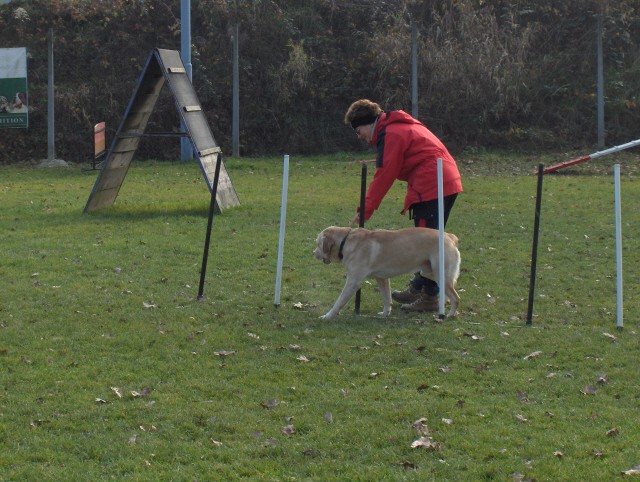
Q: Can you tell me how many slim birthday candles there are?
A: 0